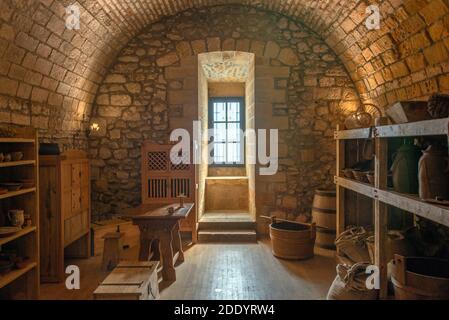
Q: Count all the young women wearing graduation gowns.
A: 0